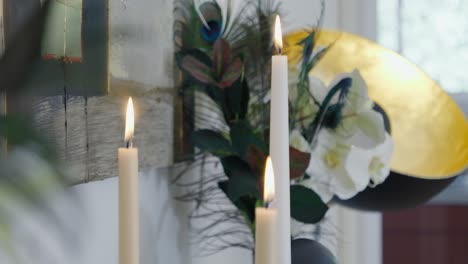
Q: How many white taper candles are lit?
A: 3